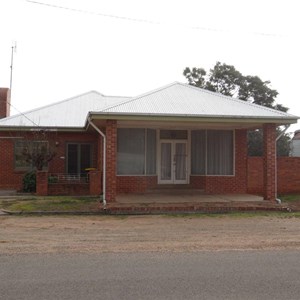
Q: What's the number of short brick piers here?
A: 2